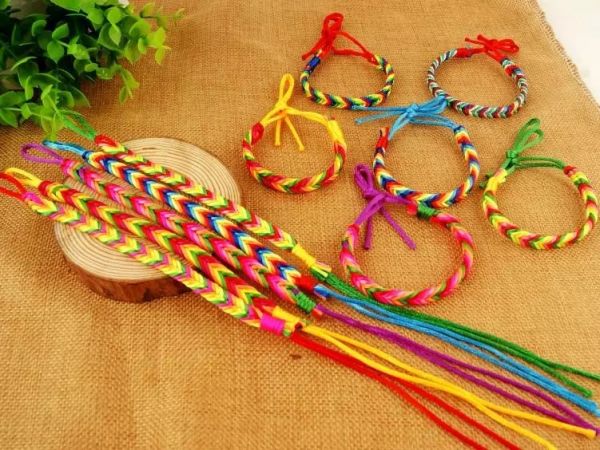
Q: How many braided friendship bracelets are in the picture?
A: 11